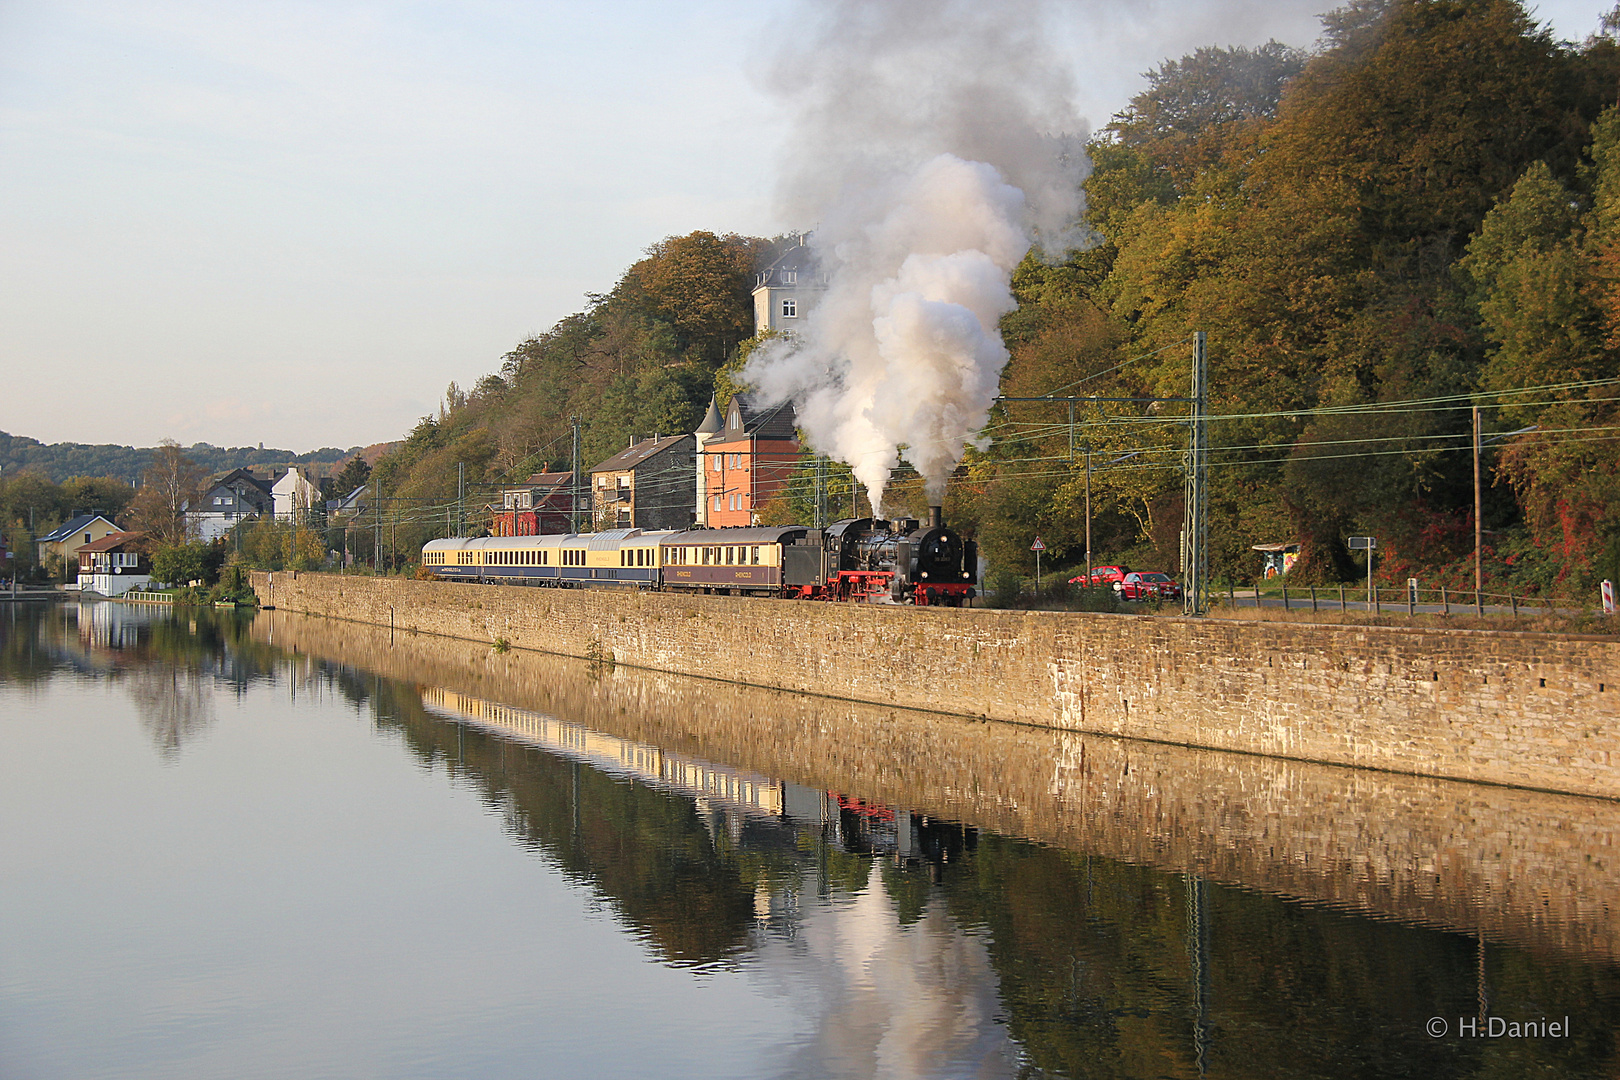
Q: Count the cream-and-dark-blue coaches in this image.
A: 3